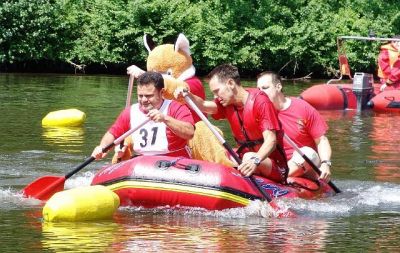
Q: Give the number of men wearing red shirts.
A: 3